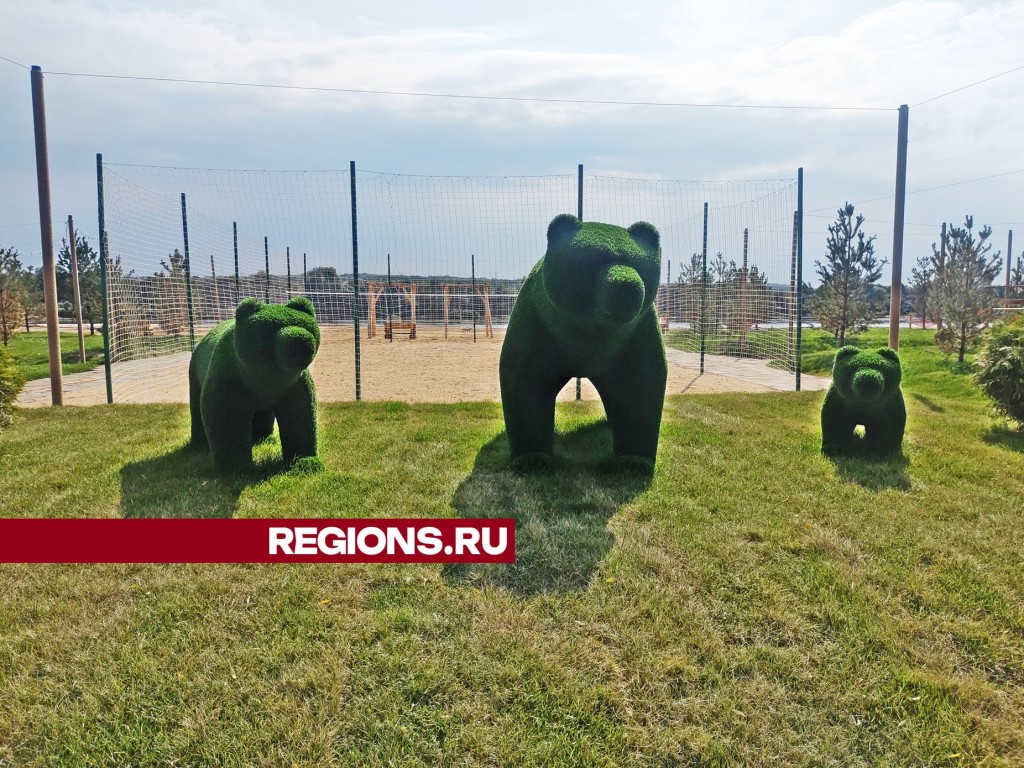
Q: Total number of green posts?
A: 12